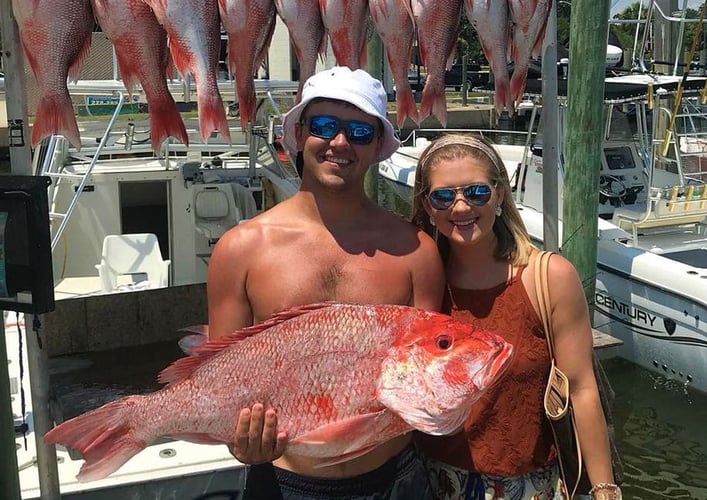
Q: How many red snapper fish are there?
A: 11